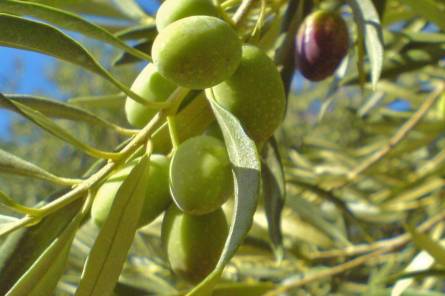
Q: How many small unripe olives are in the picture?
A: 7